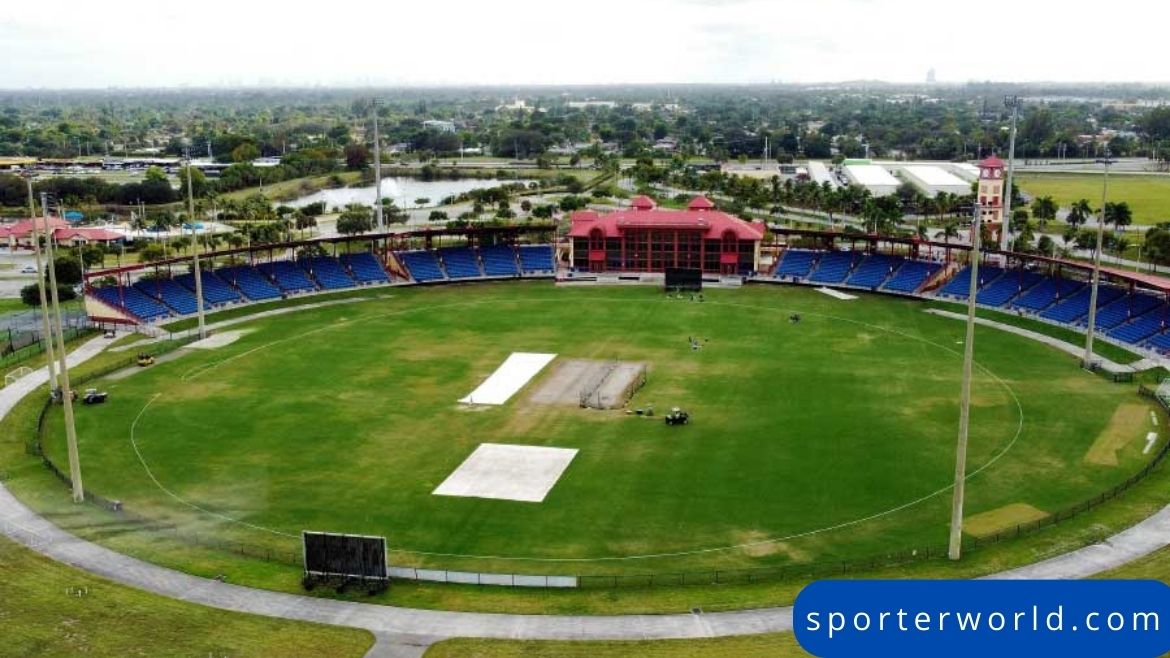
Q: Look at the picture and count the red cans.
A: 0